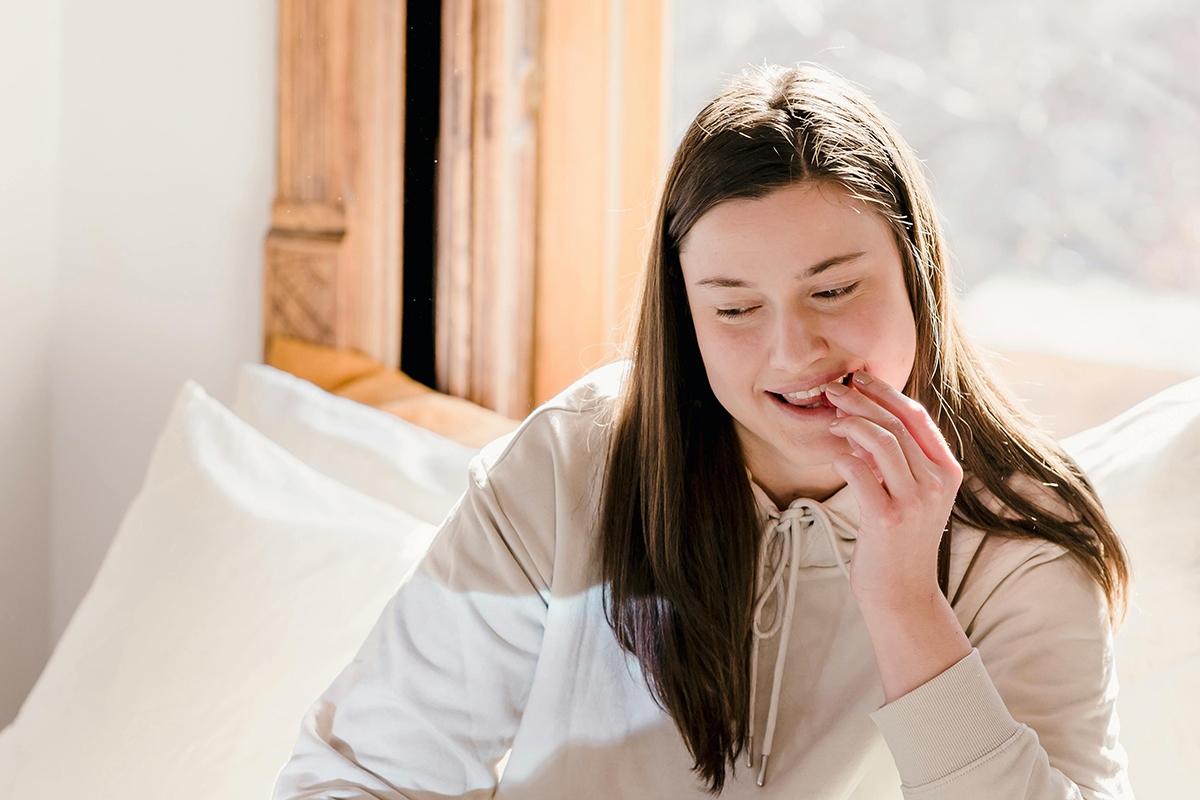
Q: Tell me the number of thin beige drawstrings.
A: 2